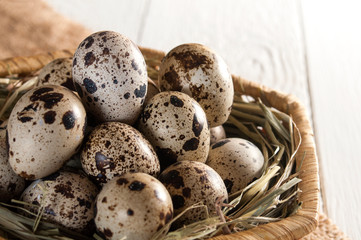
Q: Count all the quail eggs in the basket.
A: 12